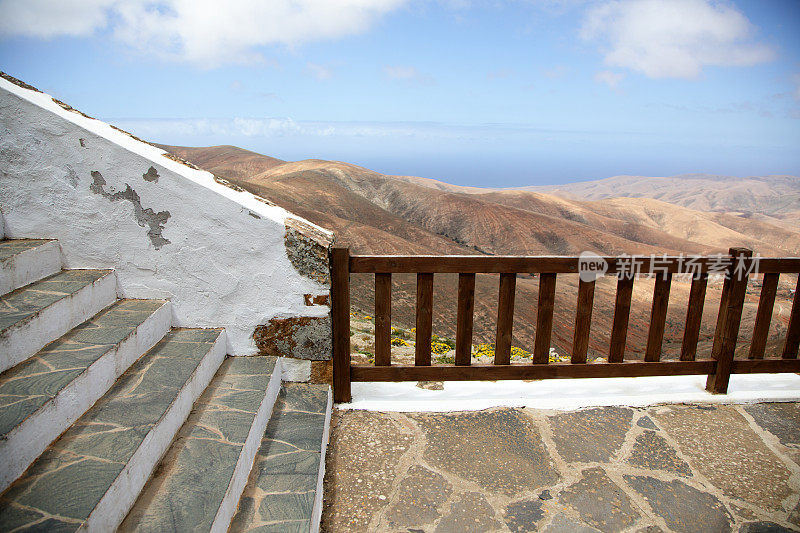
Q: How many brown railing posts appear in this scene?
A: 13